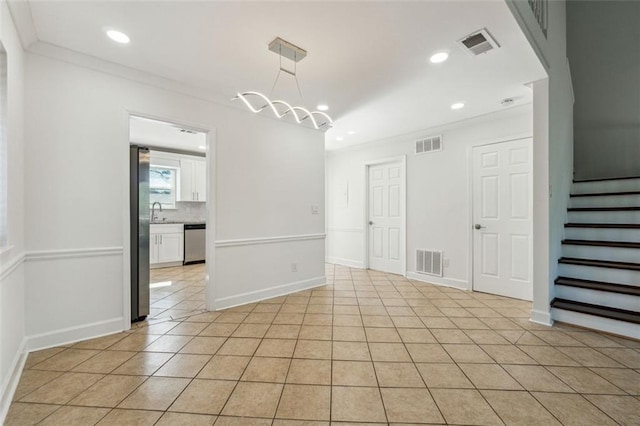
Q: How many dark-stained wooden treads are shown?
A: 8